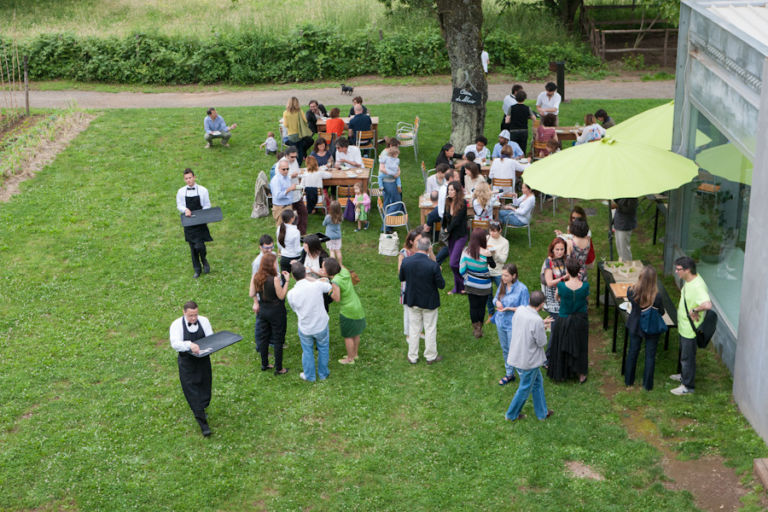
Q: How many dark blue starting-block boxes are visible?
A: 0